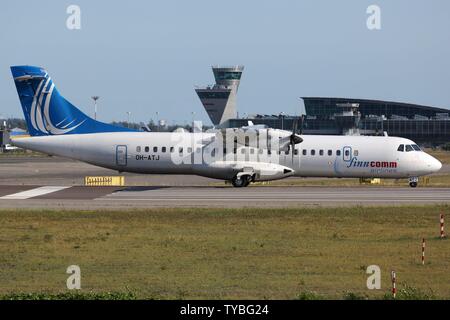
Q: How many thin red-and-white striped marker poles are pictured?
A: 3